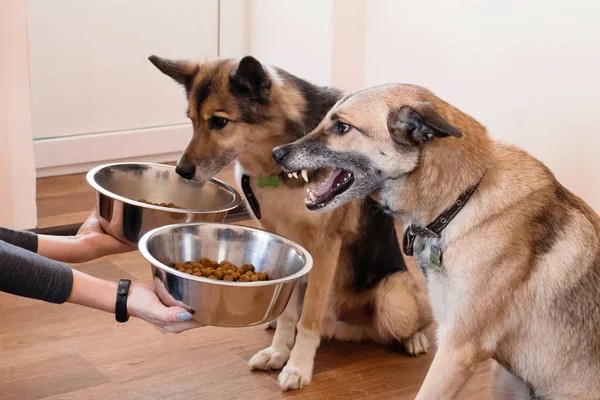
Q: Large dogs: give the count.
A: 2